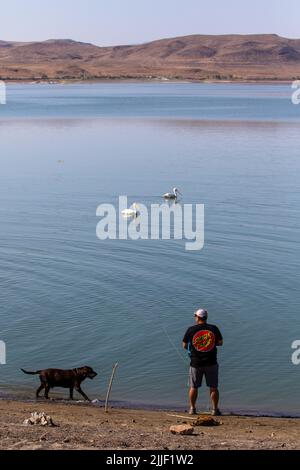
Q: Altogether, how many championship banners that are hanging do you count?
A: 0